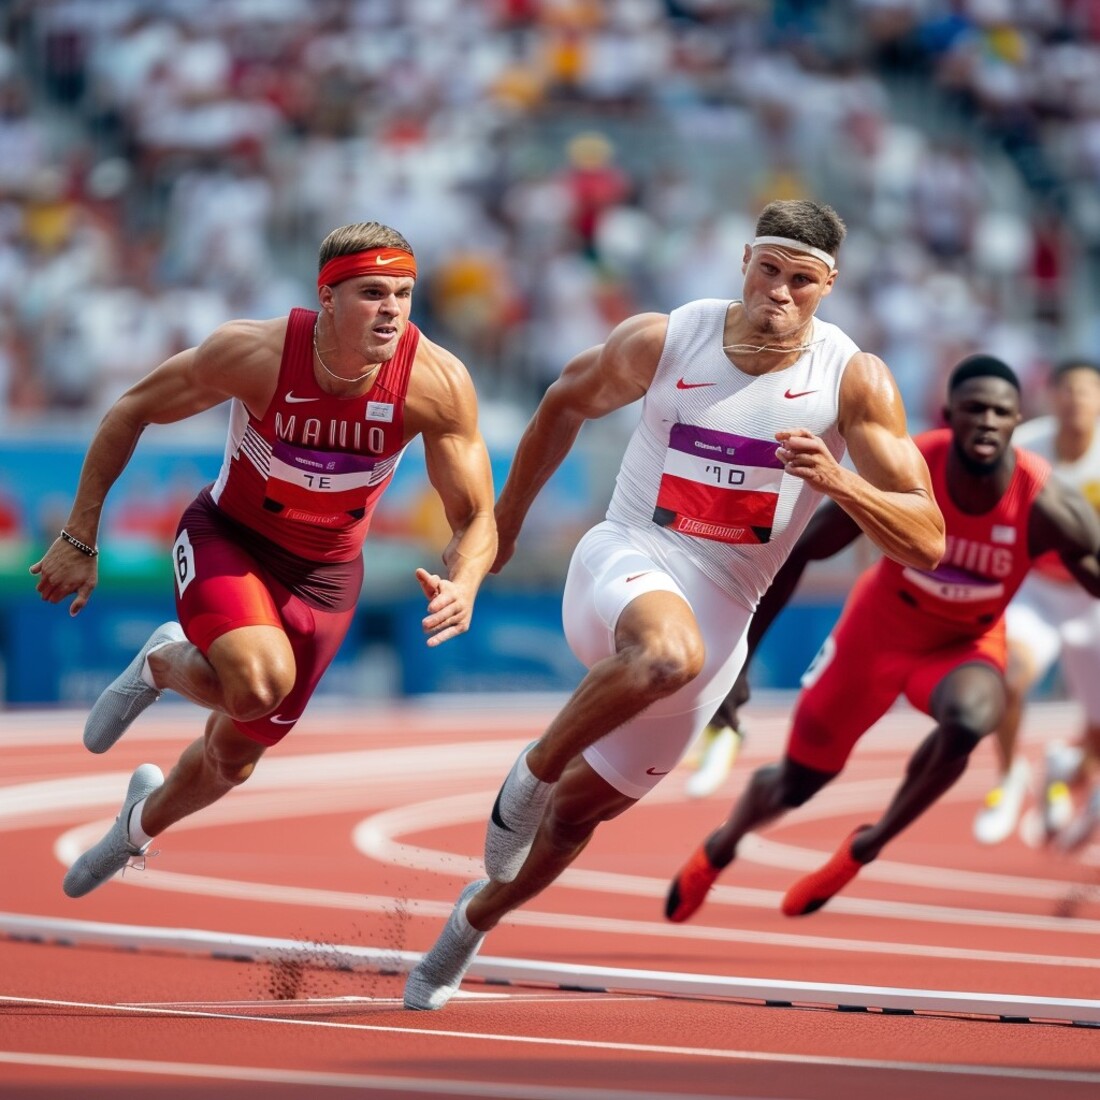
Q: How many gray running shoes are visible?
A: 4